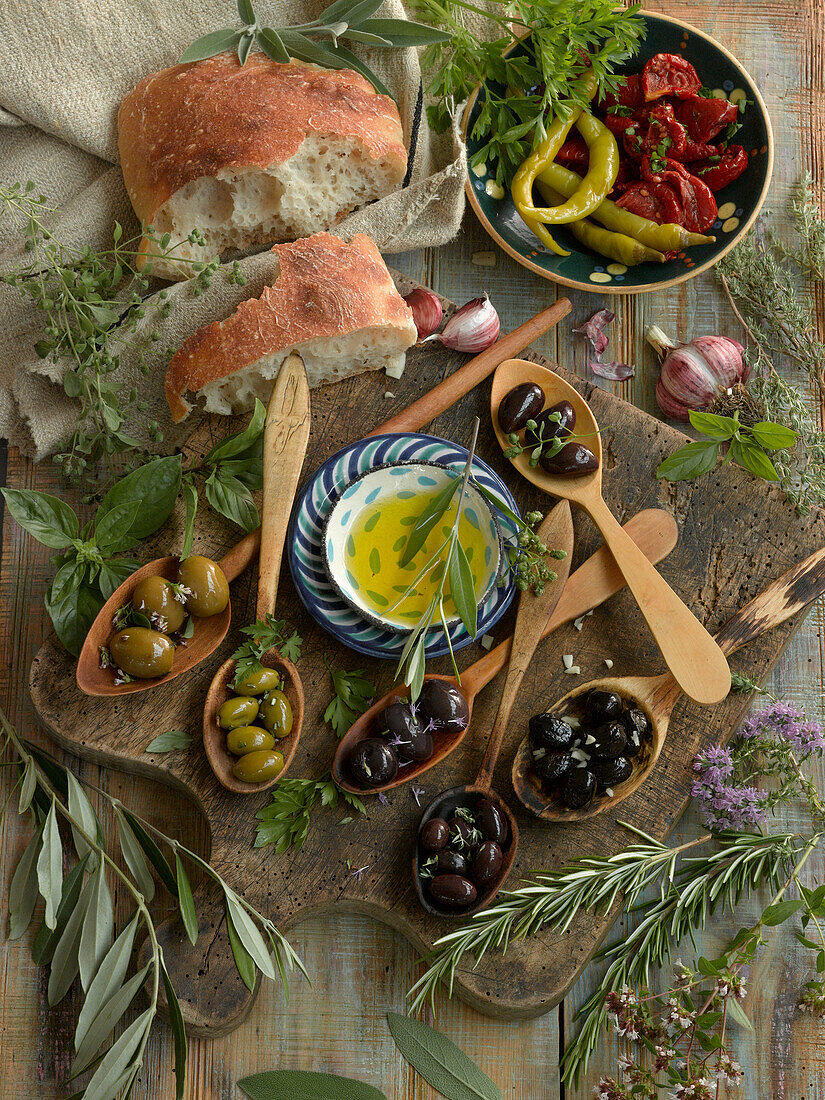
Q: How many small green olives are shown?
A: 5